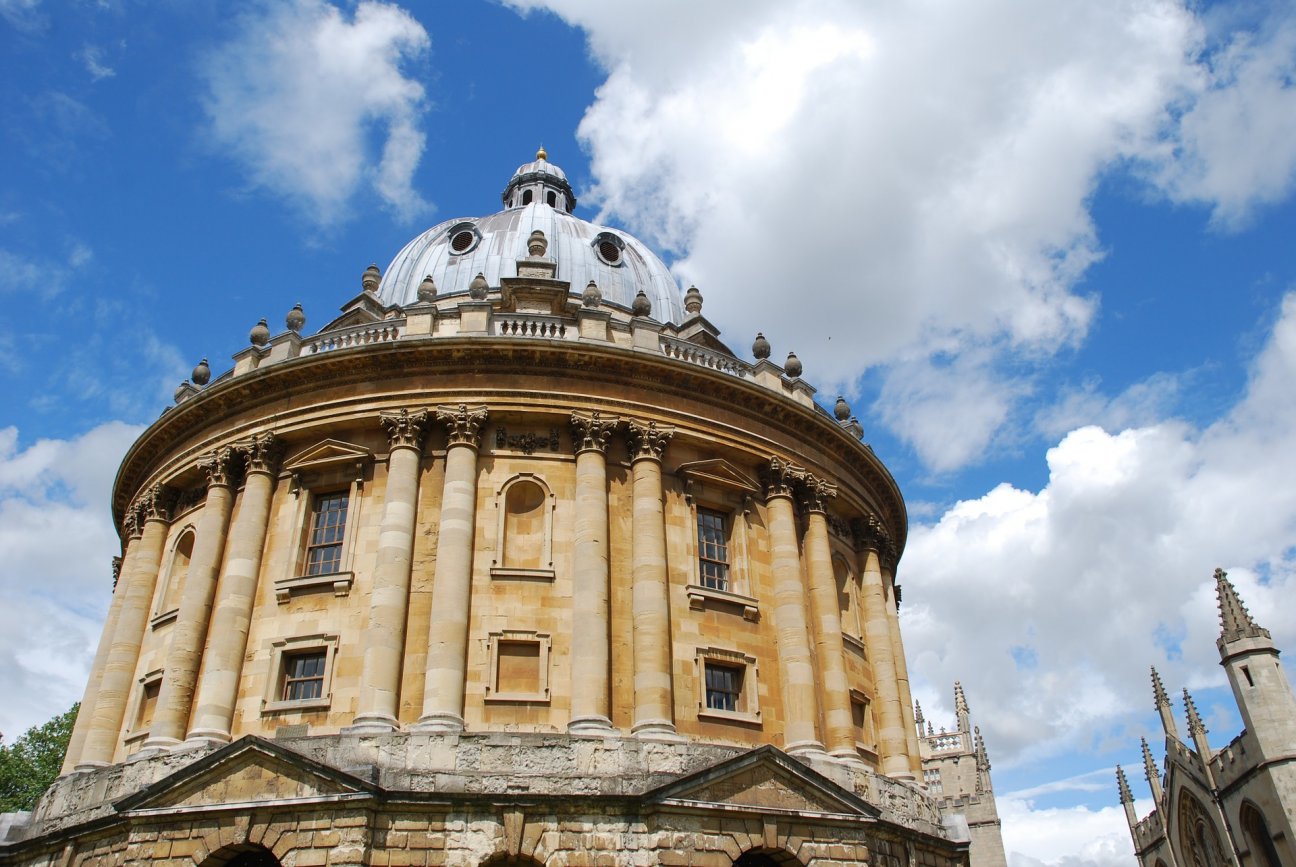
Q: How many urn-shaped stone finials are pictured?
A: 15